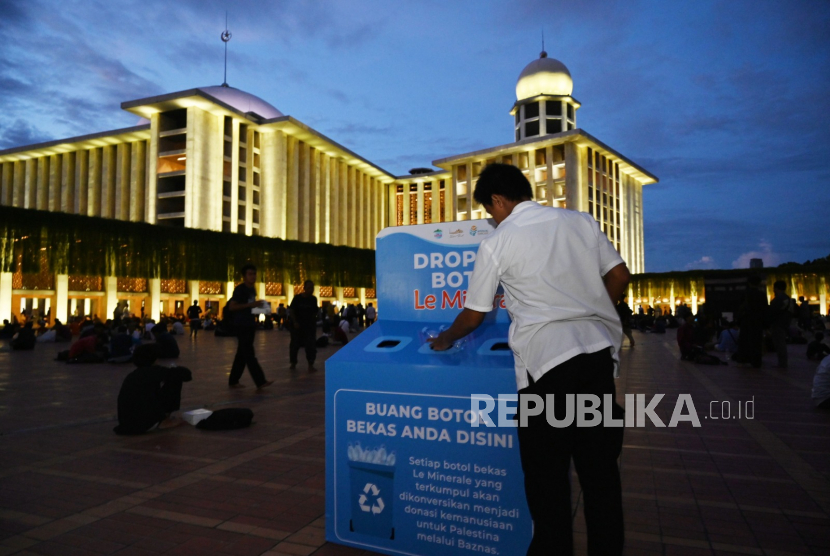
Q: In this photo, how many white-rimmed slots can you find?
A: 3